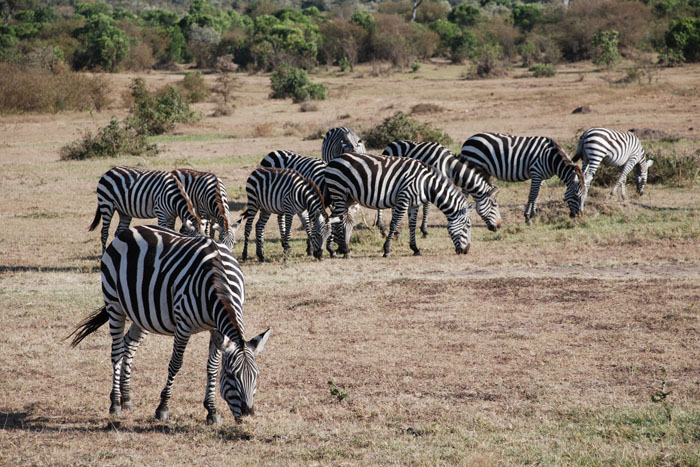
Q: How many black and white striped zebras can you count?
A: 10